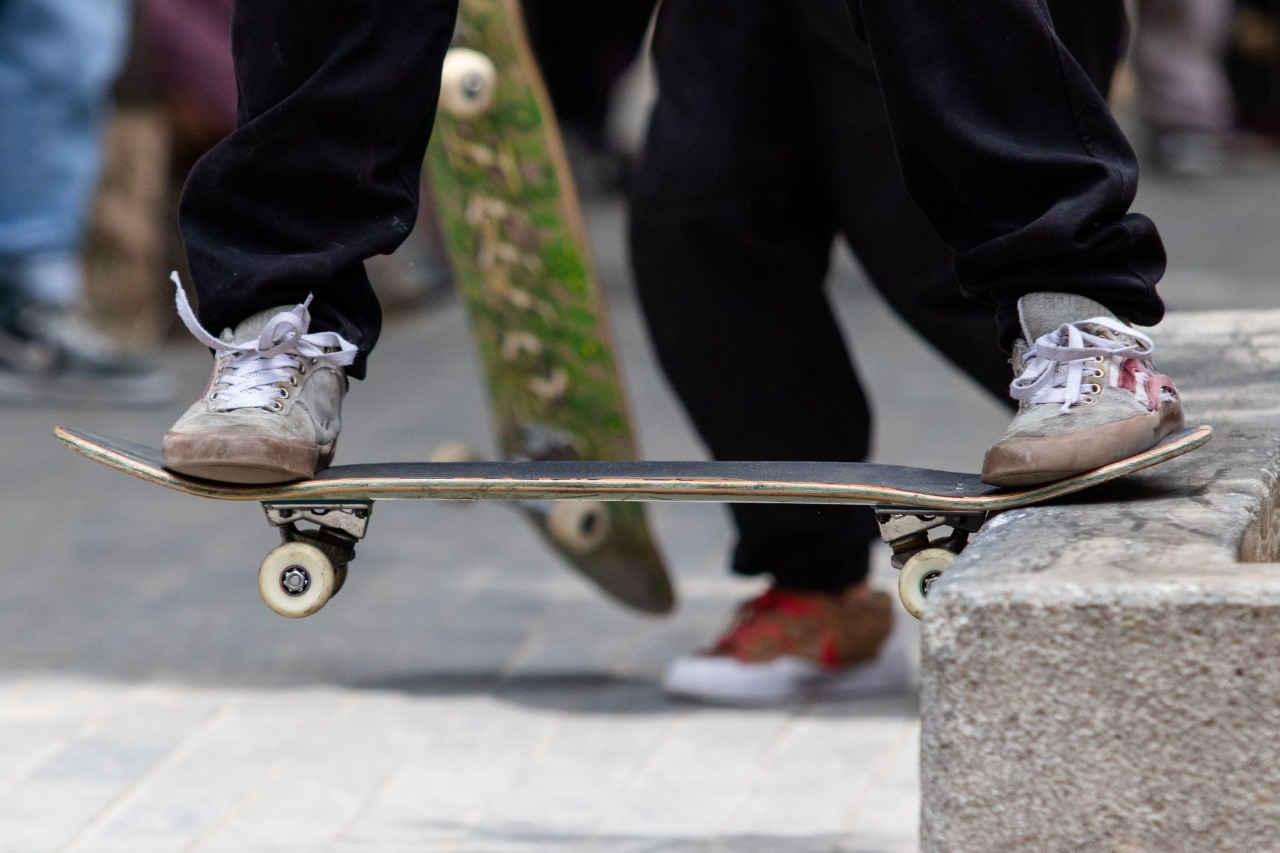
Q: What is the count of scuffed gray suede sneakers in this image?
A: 2